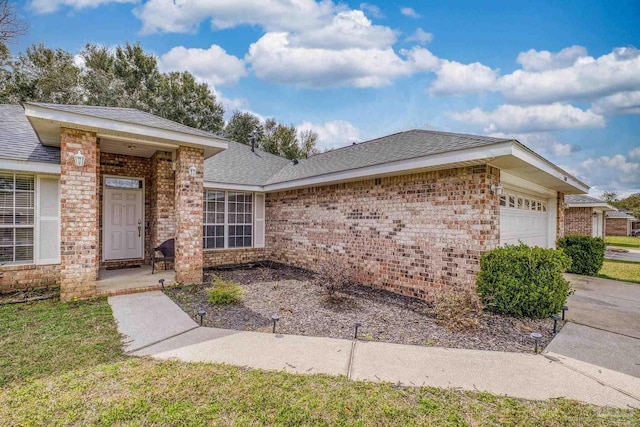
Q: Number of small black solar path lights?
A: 7